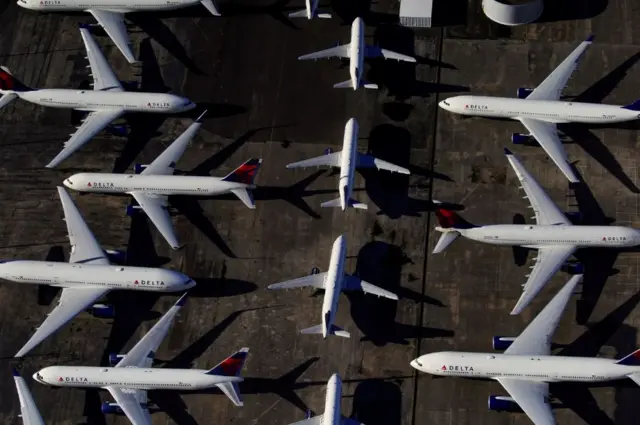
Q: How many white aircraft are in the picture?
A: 14